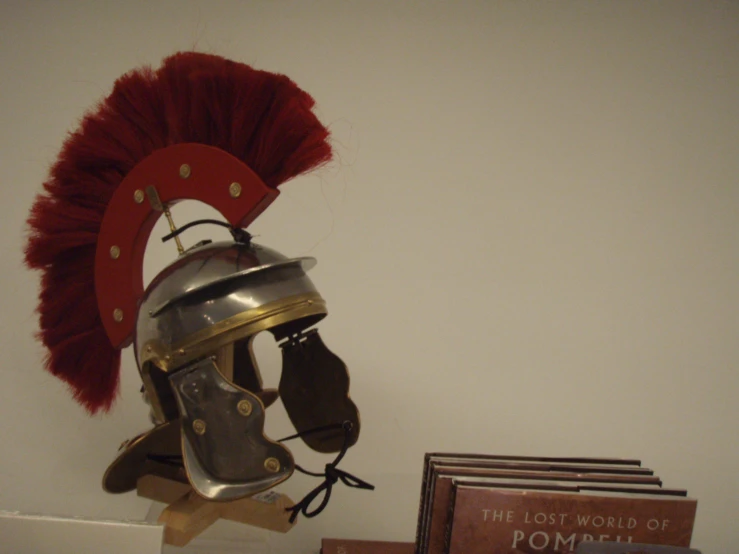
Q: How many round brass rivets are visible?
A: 8